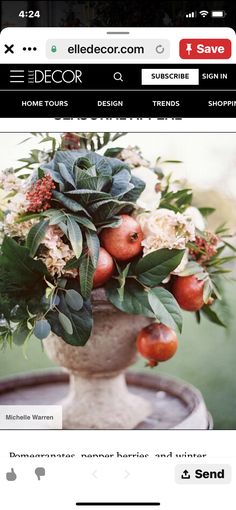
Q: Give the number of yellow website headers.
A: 0